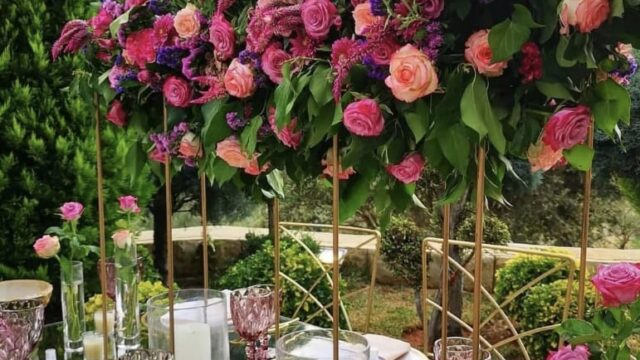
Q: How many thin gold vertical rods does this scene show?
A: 8